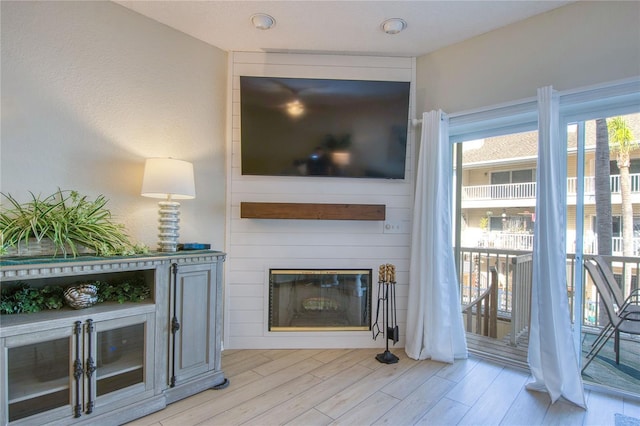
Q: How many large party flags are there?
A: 0